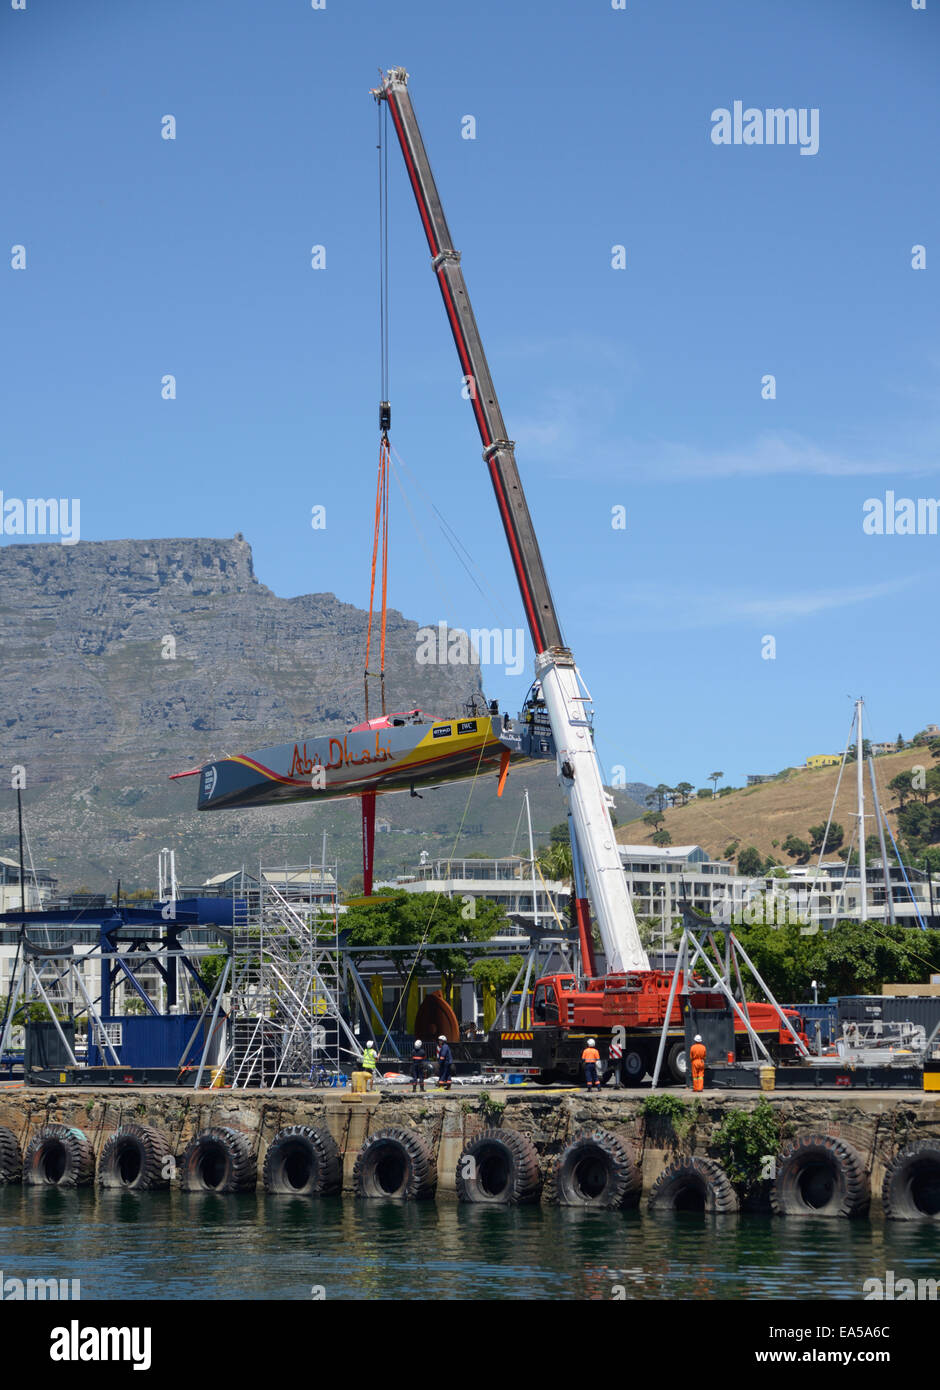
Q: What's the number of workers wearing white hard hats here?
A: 5